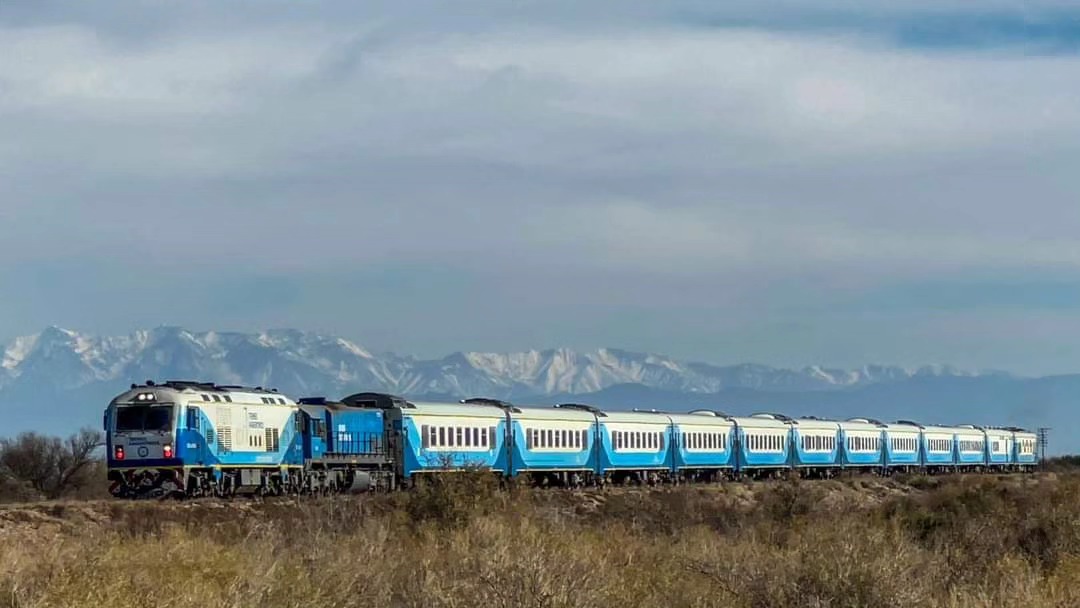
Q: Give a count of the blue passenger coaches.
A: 12